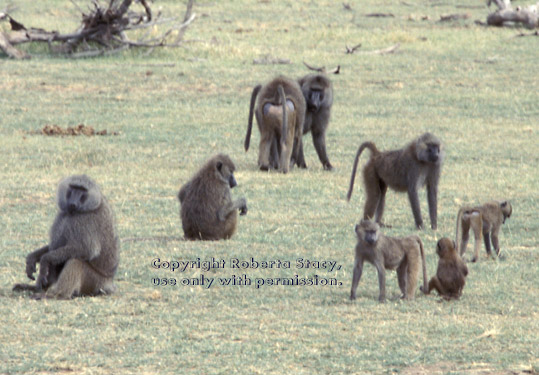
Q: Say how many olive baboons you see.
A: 8